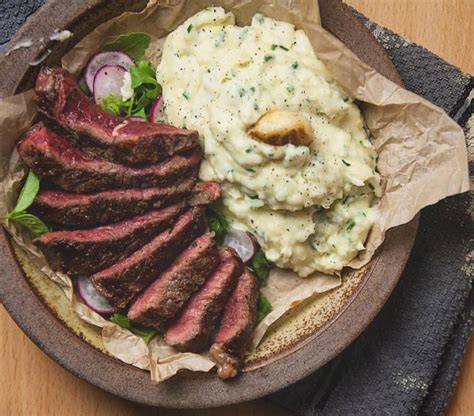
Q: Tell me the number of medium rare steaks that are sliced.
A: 8